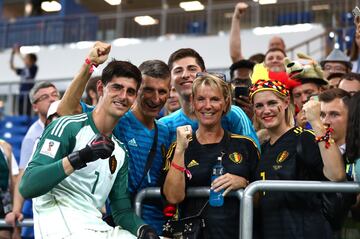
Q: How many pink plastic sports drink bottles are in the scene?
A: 0